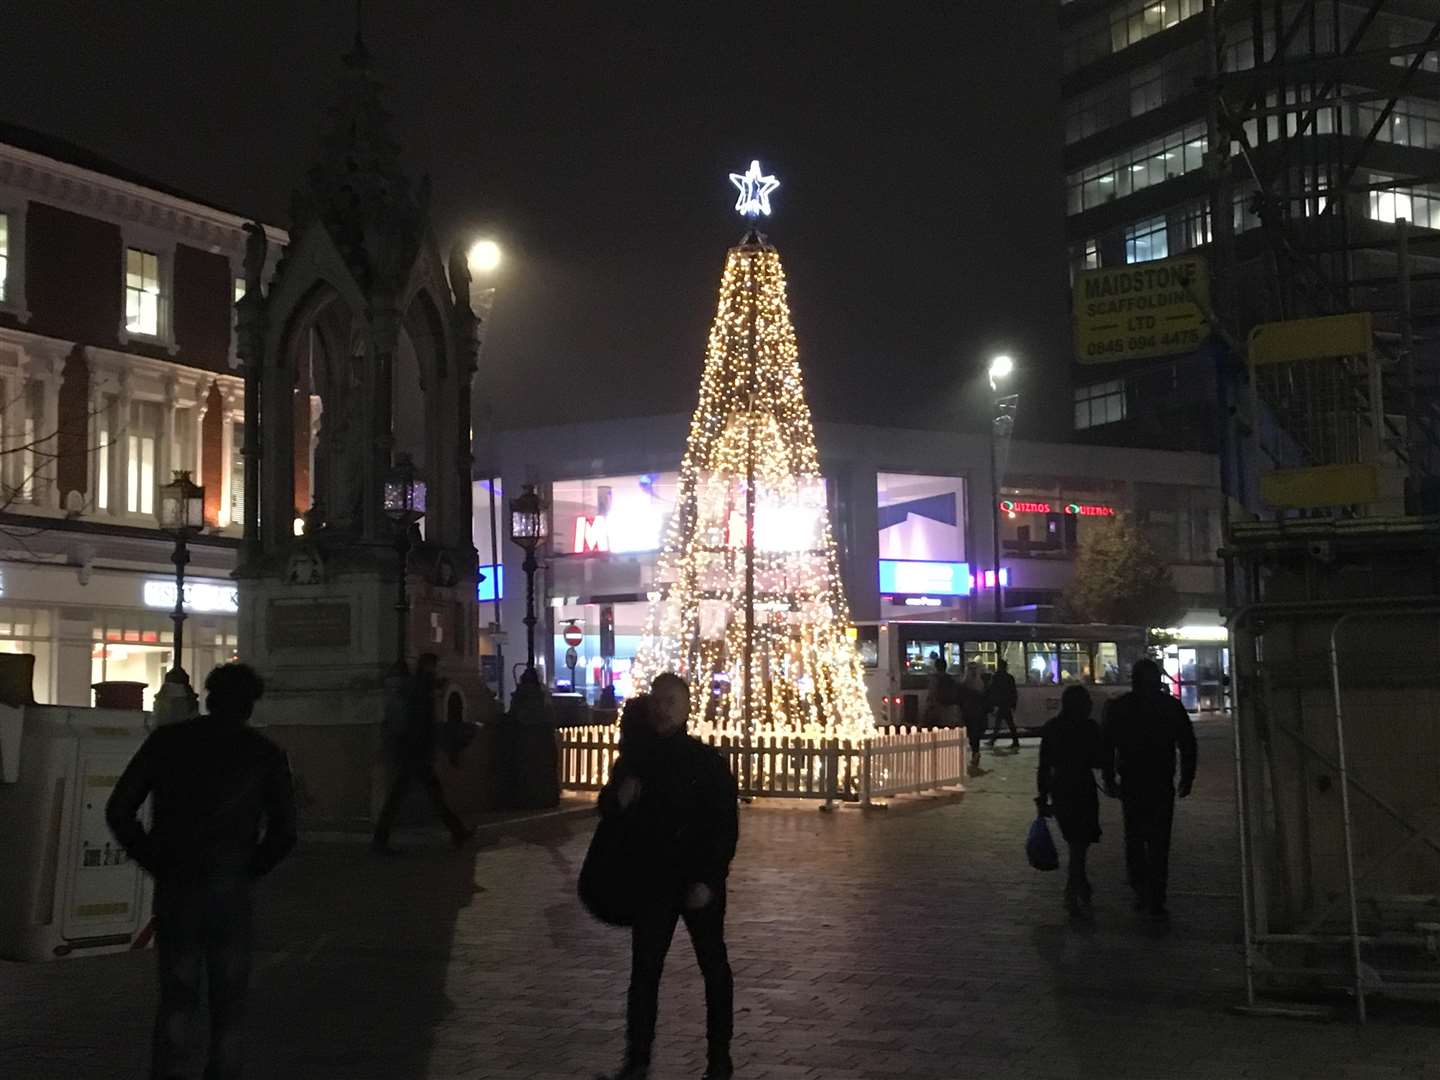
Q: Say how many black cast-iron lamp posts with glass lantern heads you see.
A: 3